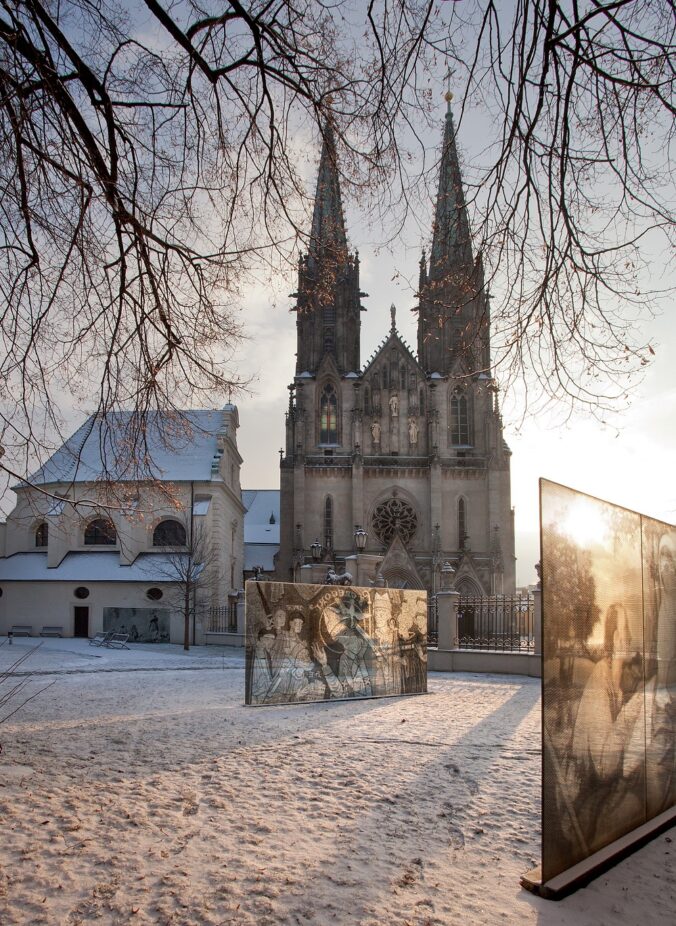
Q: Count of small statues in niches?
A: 3